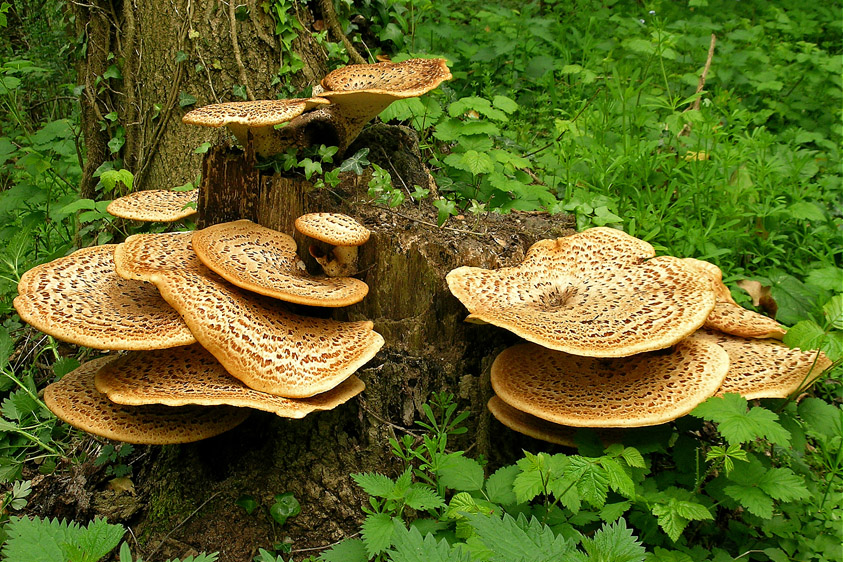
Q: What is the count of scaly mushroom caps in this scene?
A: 14